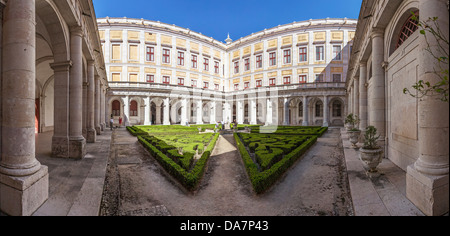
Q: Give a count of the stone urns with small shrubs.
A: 3